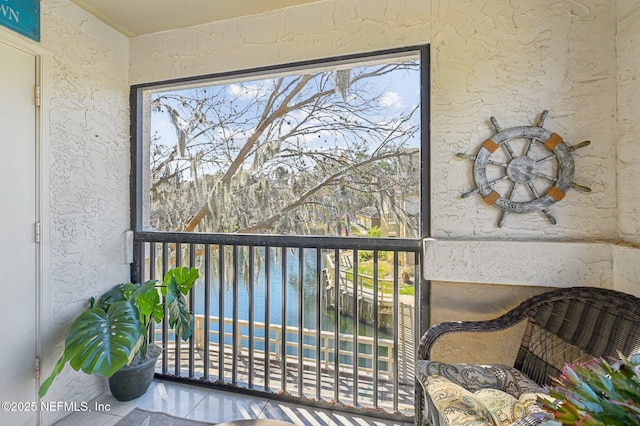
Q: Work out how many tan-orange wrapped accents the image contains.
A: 4